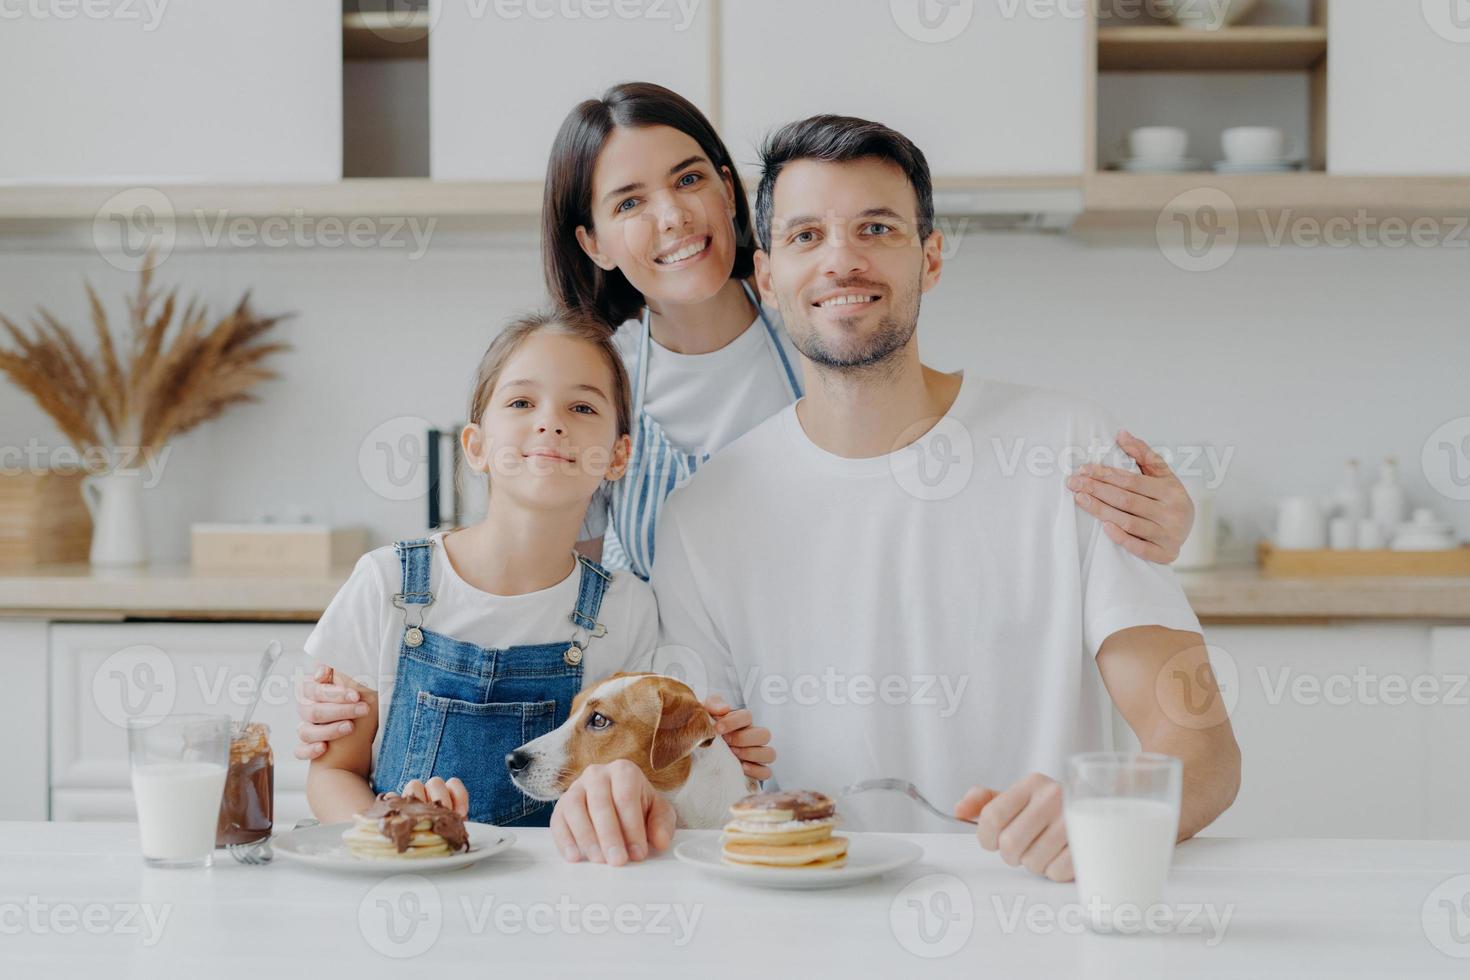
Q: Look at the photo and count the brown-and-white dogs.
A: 1